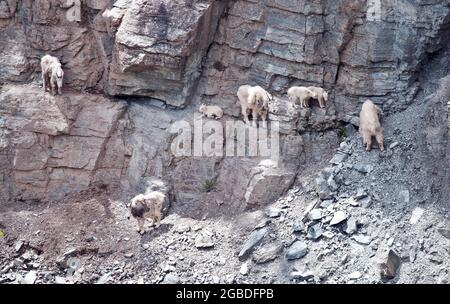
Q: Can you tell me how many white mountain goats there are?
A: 7